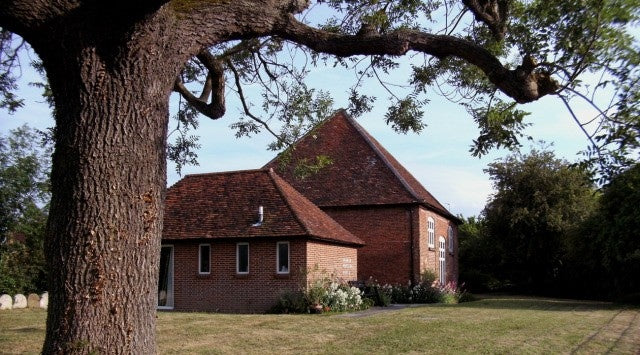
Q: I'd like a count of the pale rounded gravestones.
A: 4